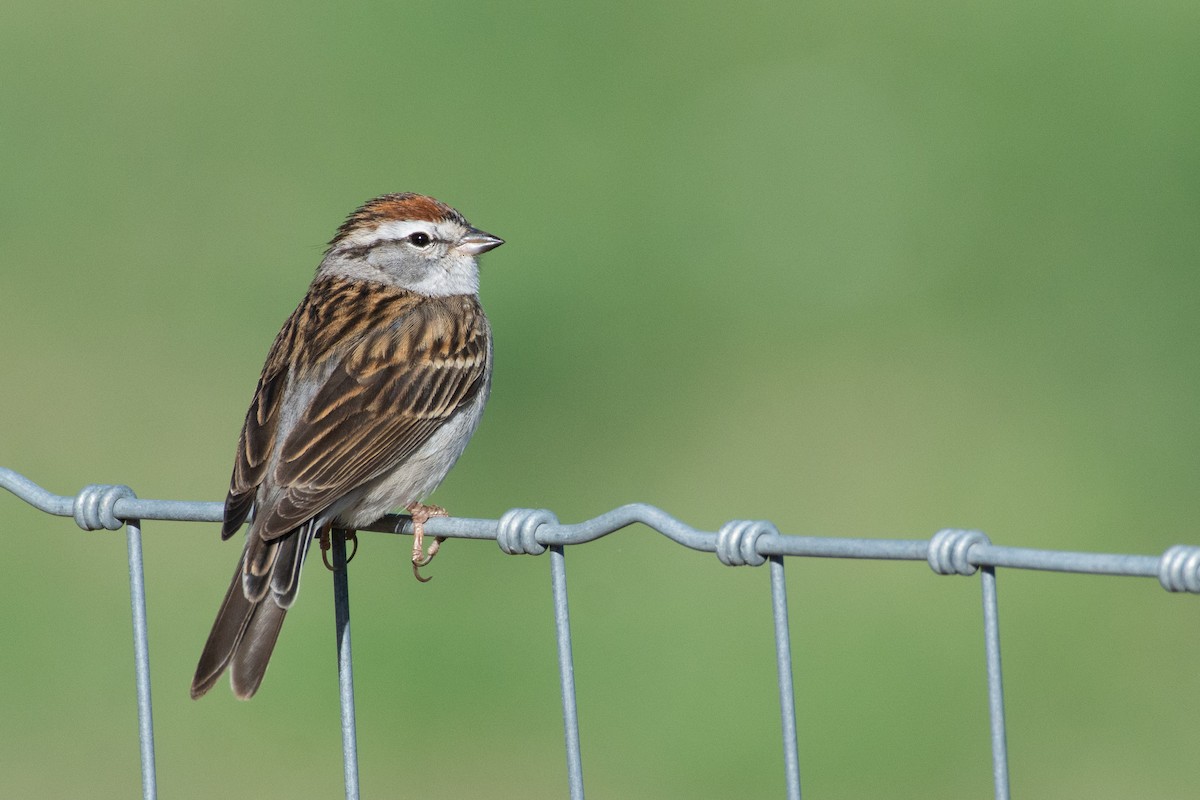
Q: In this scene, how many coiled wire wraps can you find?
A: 5